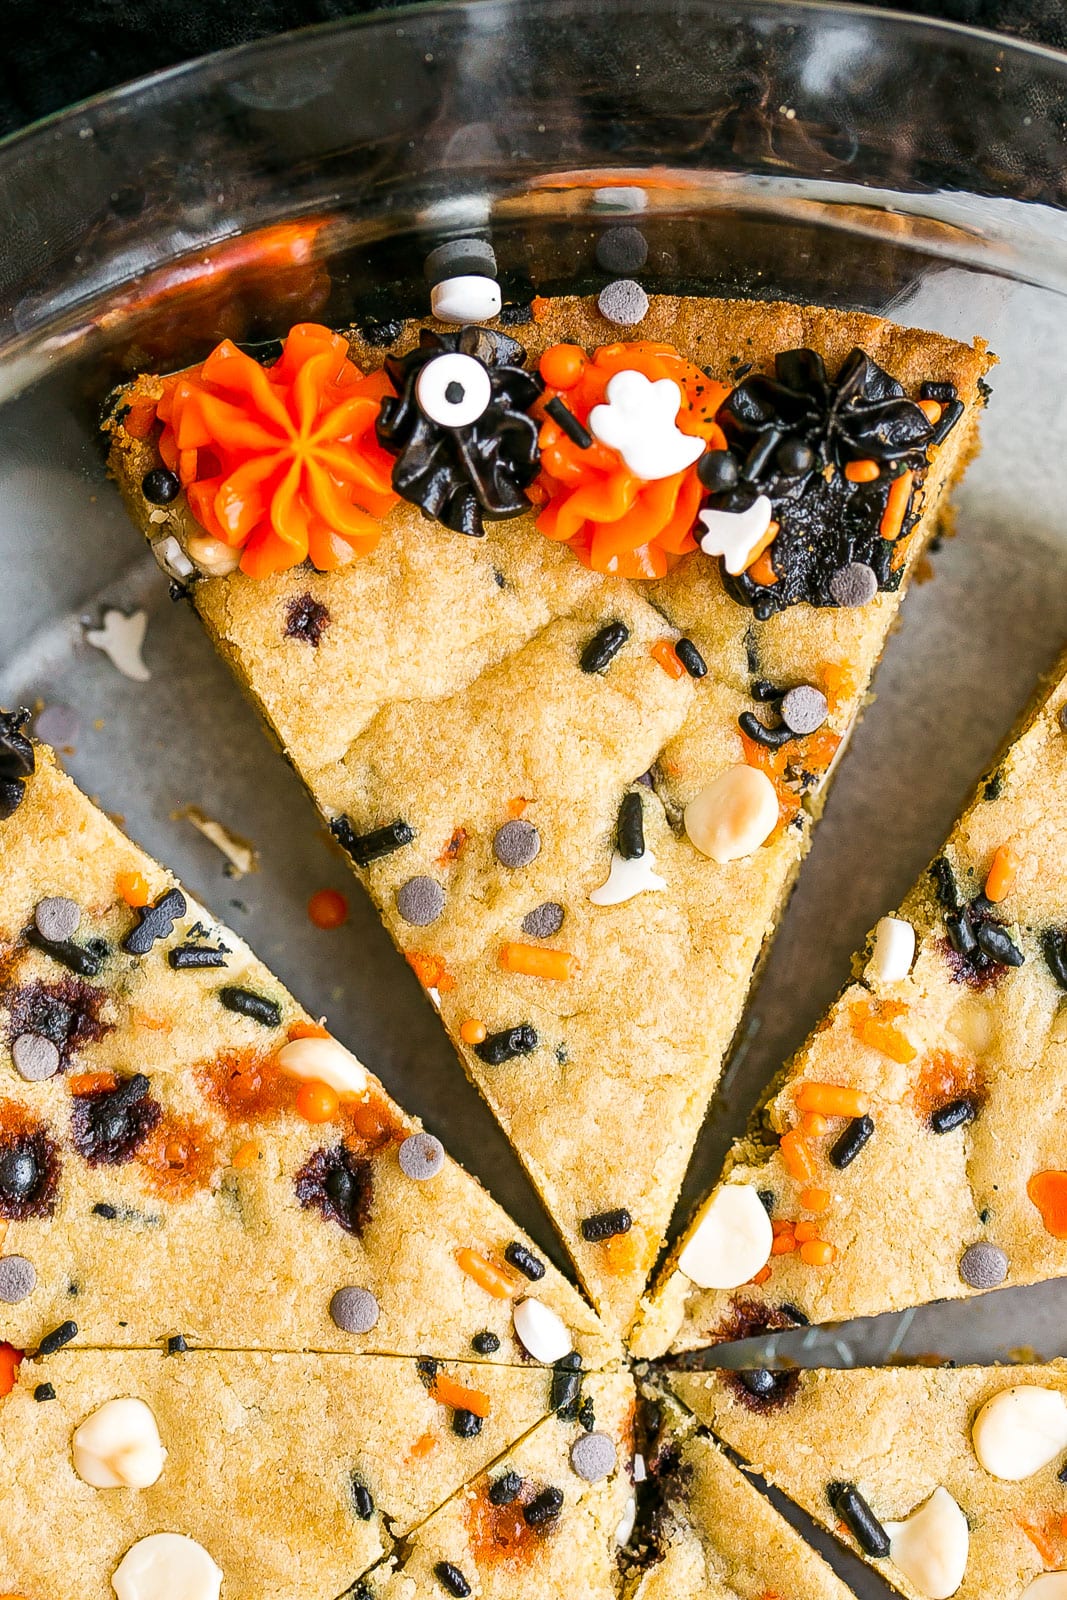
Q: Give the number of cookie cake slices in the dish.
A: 7